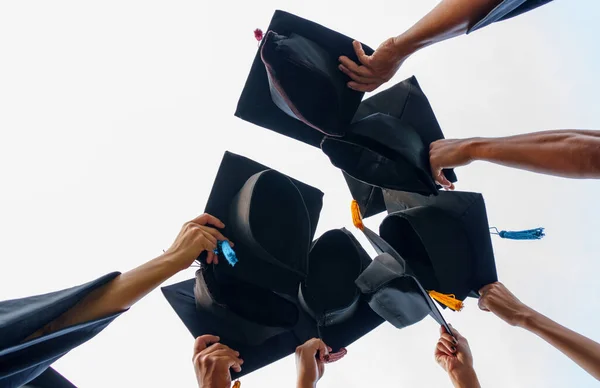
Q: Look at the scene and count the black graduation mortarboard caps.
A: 7